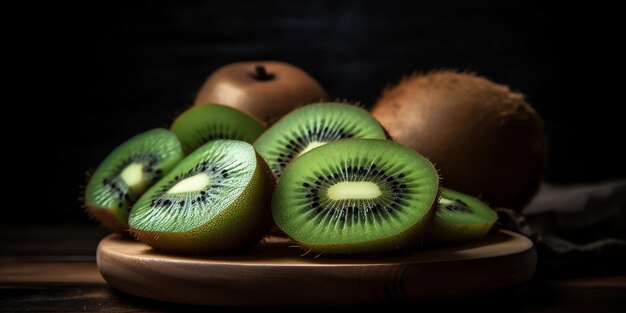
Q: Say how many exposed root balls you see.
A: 0